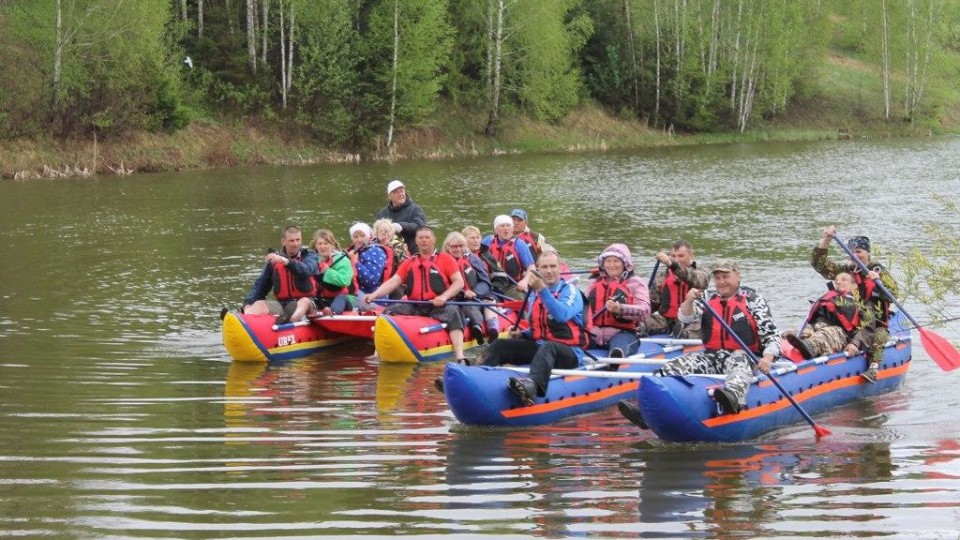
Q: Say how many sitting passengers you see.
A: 15